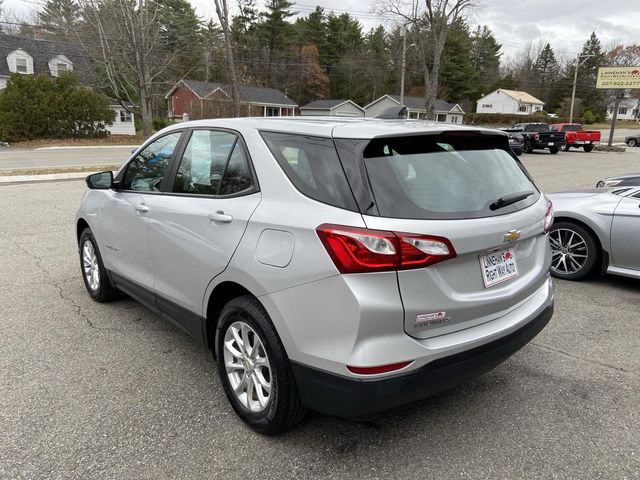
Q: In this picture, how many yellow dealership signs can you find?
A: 1